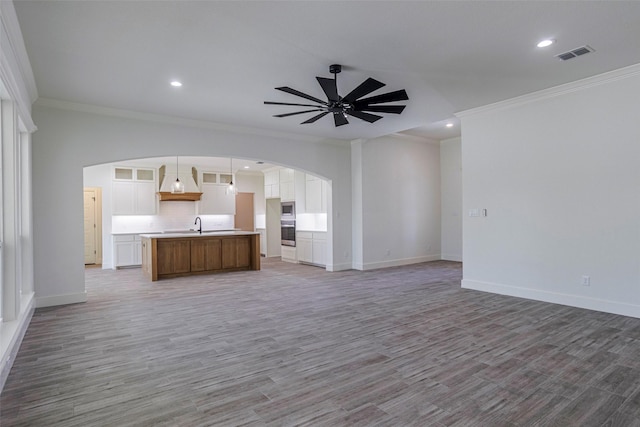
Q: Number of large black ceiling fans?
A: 1